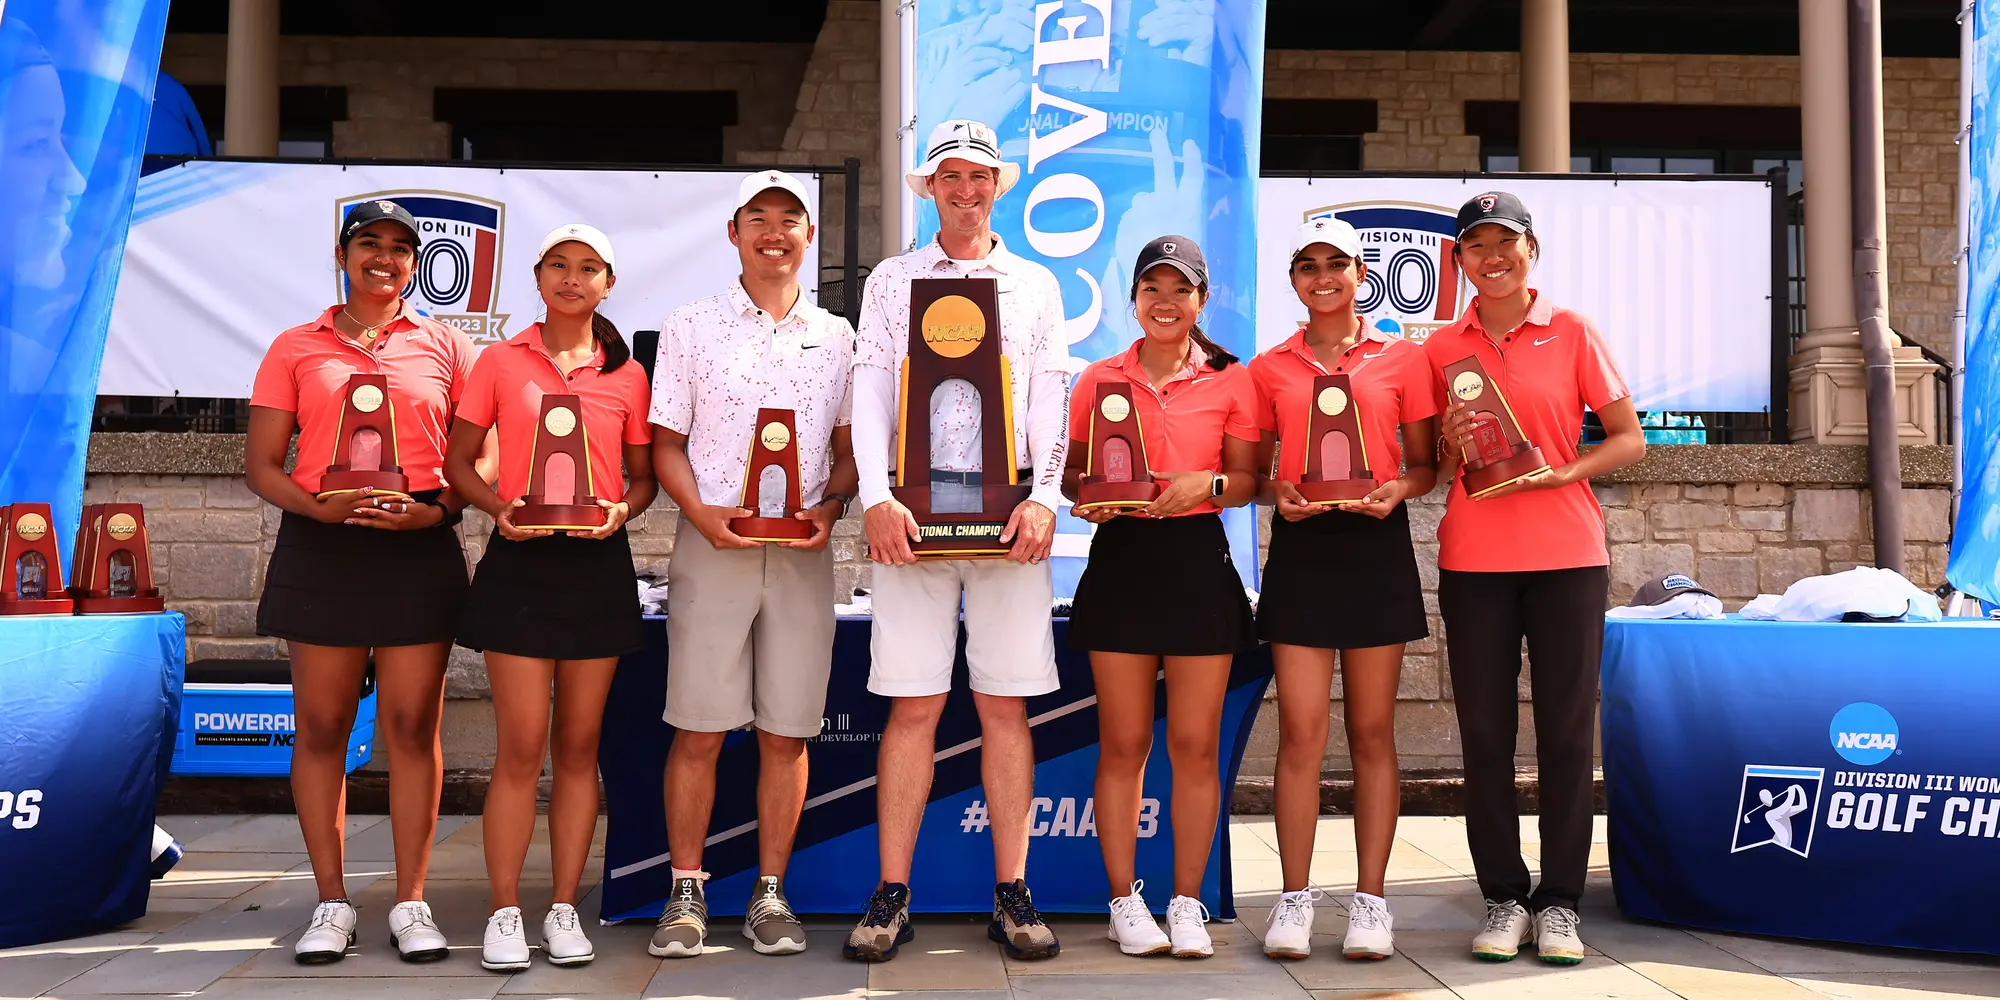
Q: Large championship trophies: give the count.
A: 1